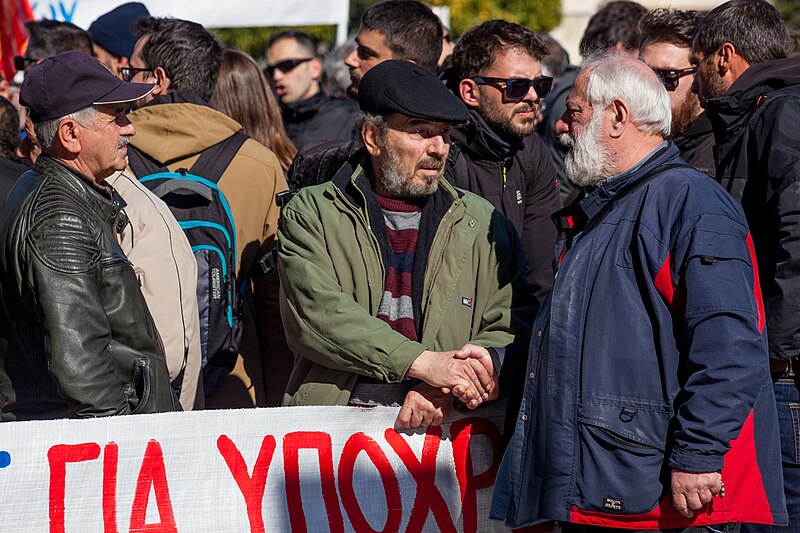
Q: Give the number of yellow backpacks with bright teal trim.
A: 0